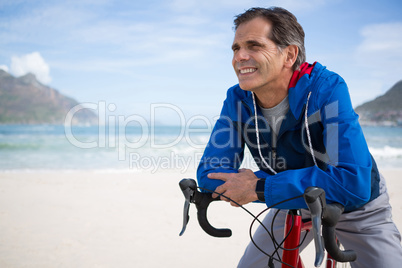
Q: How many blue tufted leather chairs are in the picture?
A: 0